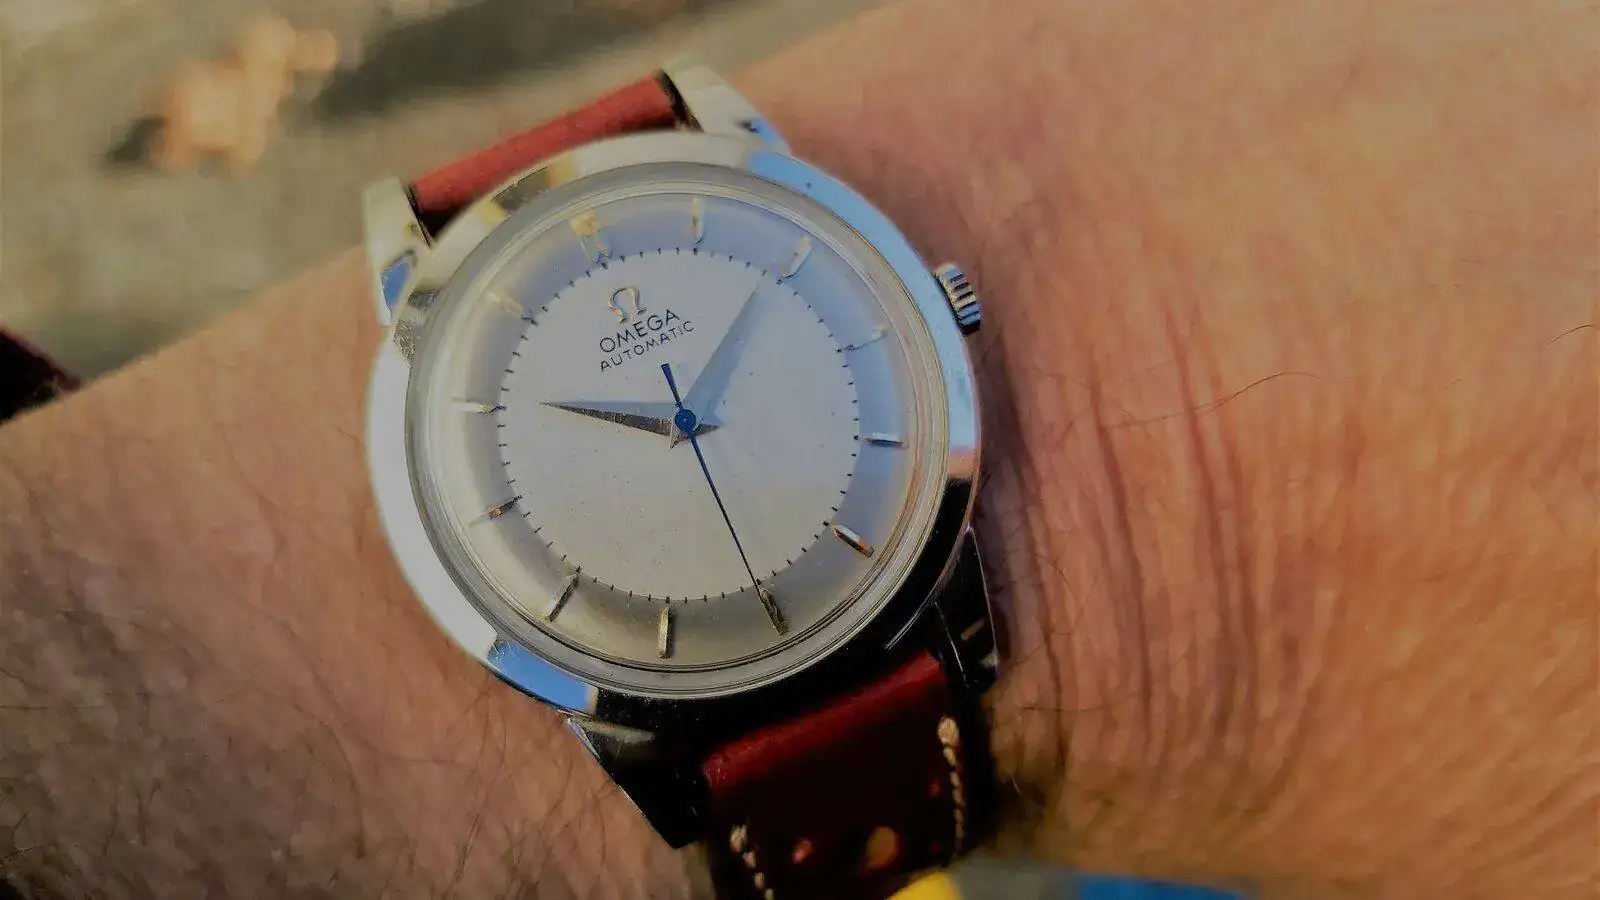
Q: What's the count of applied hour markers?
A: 12